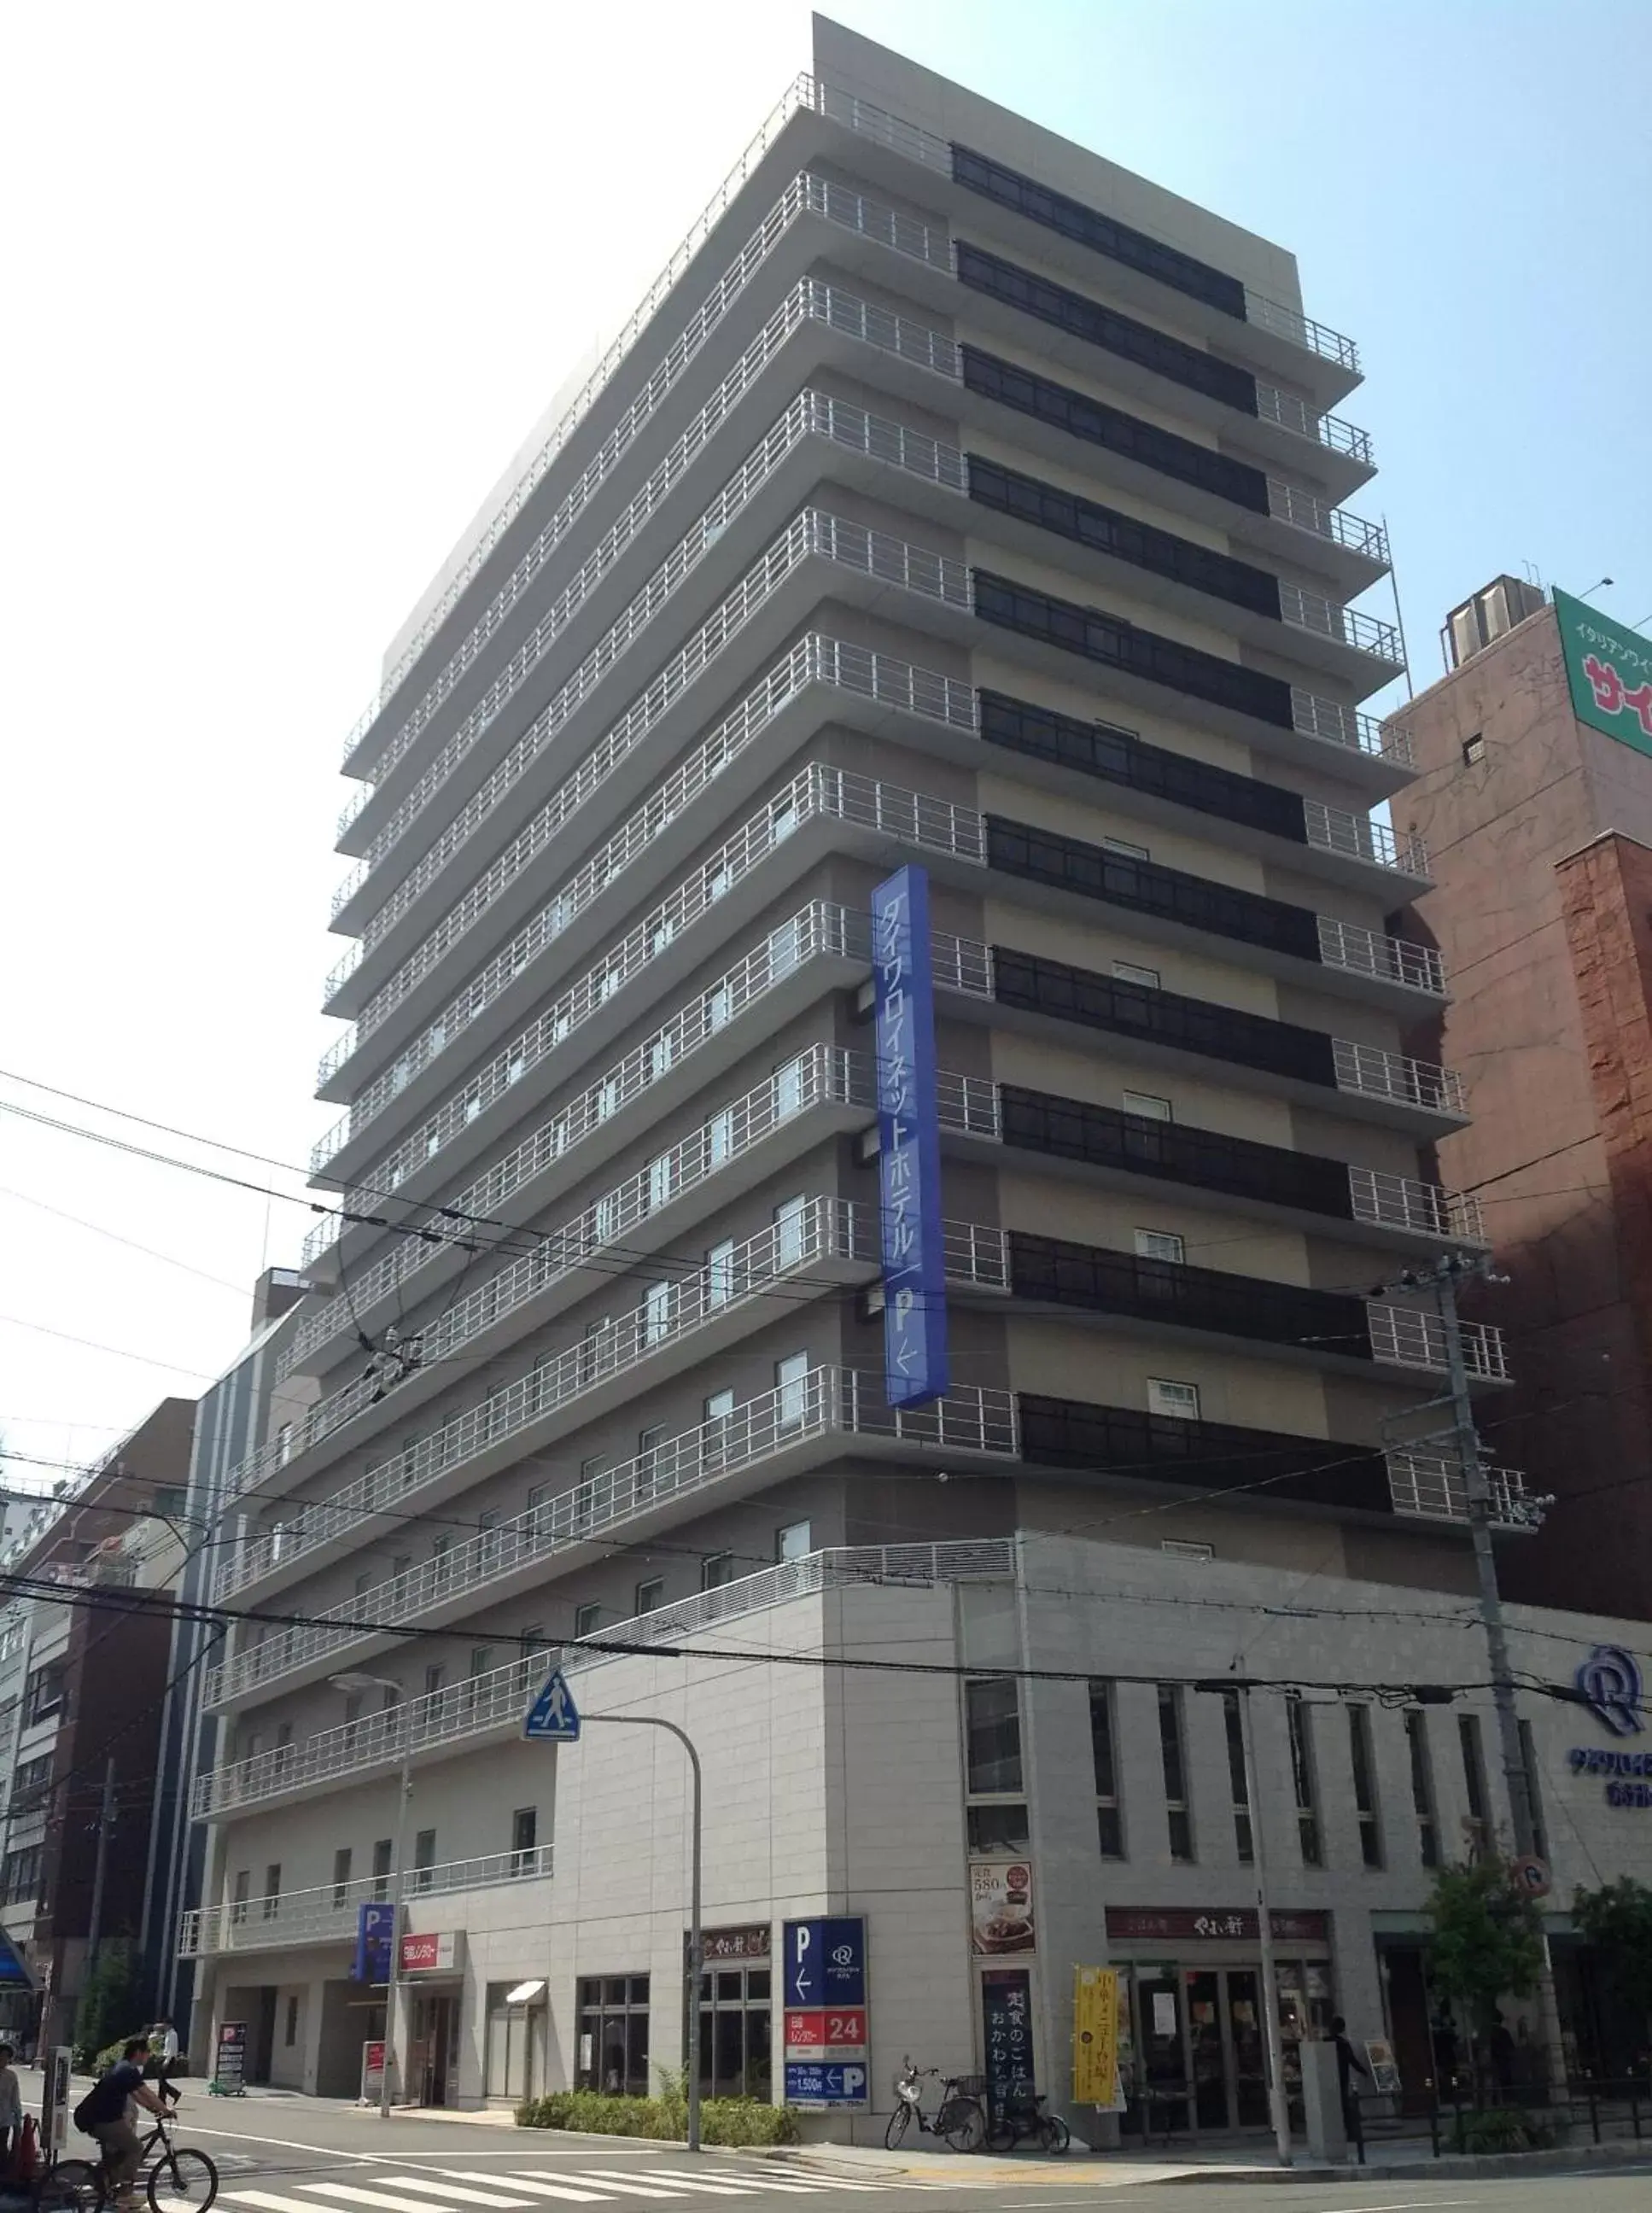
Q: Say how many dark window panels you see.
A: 11